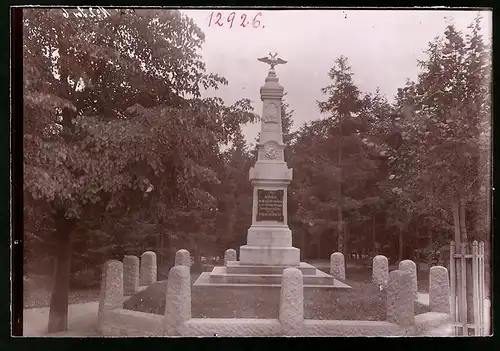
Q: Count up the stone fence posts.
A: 12